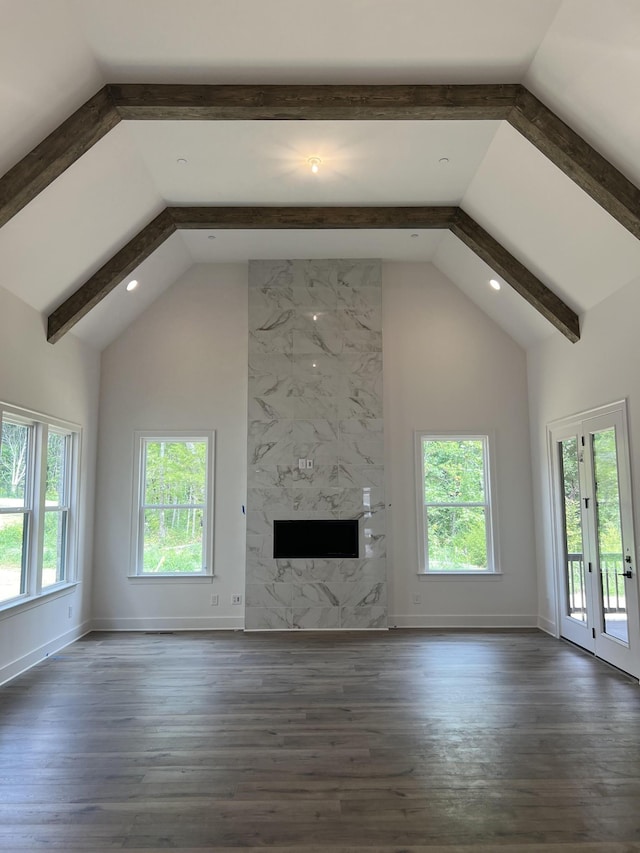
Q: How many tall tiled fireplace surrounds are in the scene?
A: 1